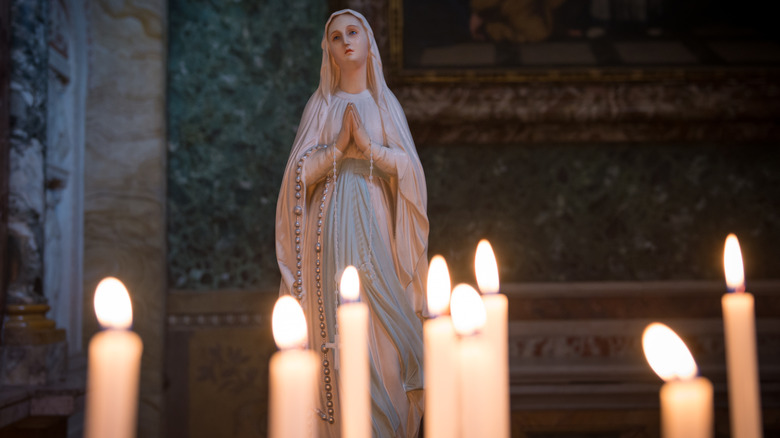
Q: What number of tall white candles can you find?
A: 8